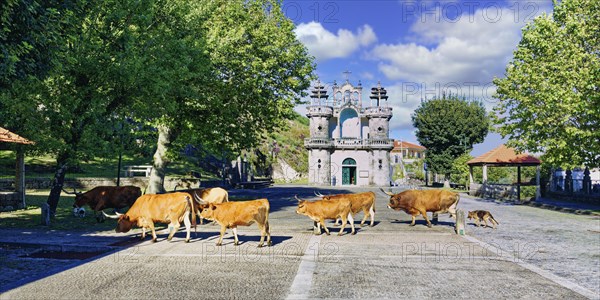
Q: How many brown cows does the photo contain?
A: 7